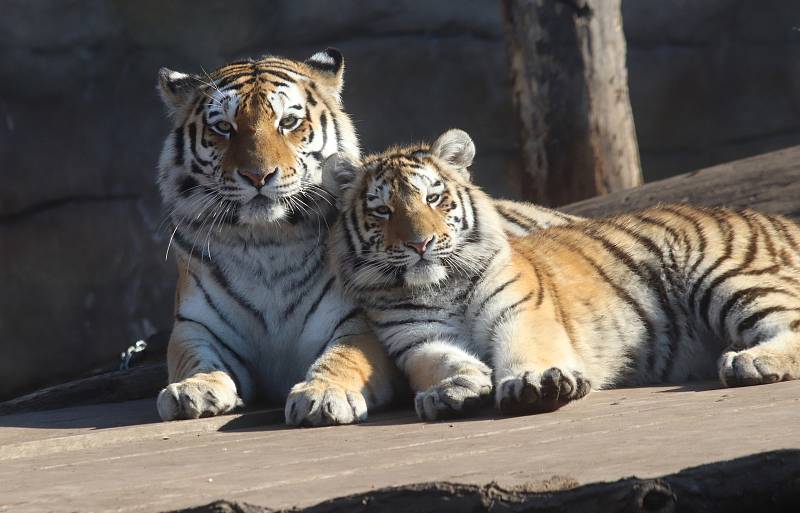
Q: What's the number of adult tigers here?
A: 1